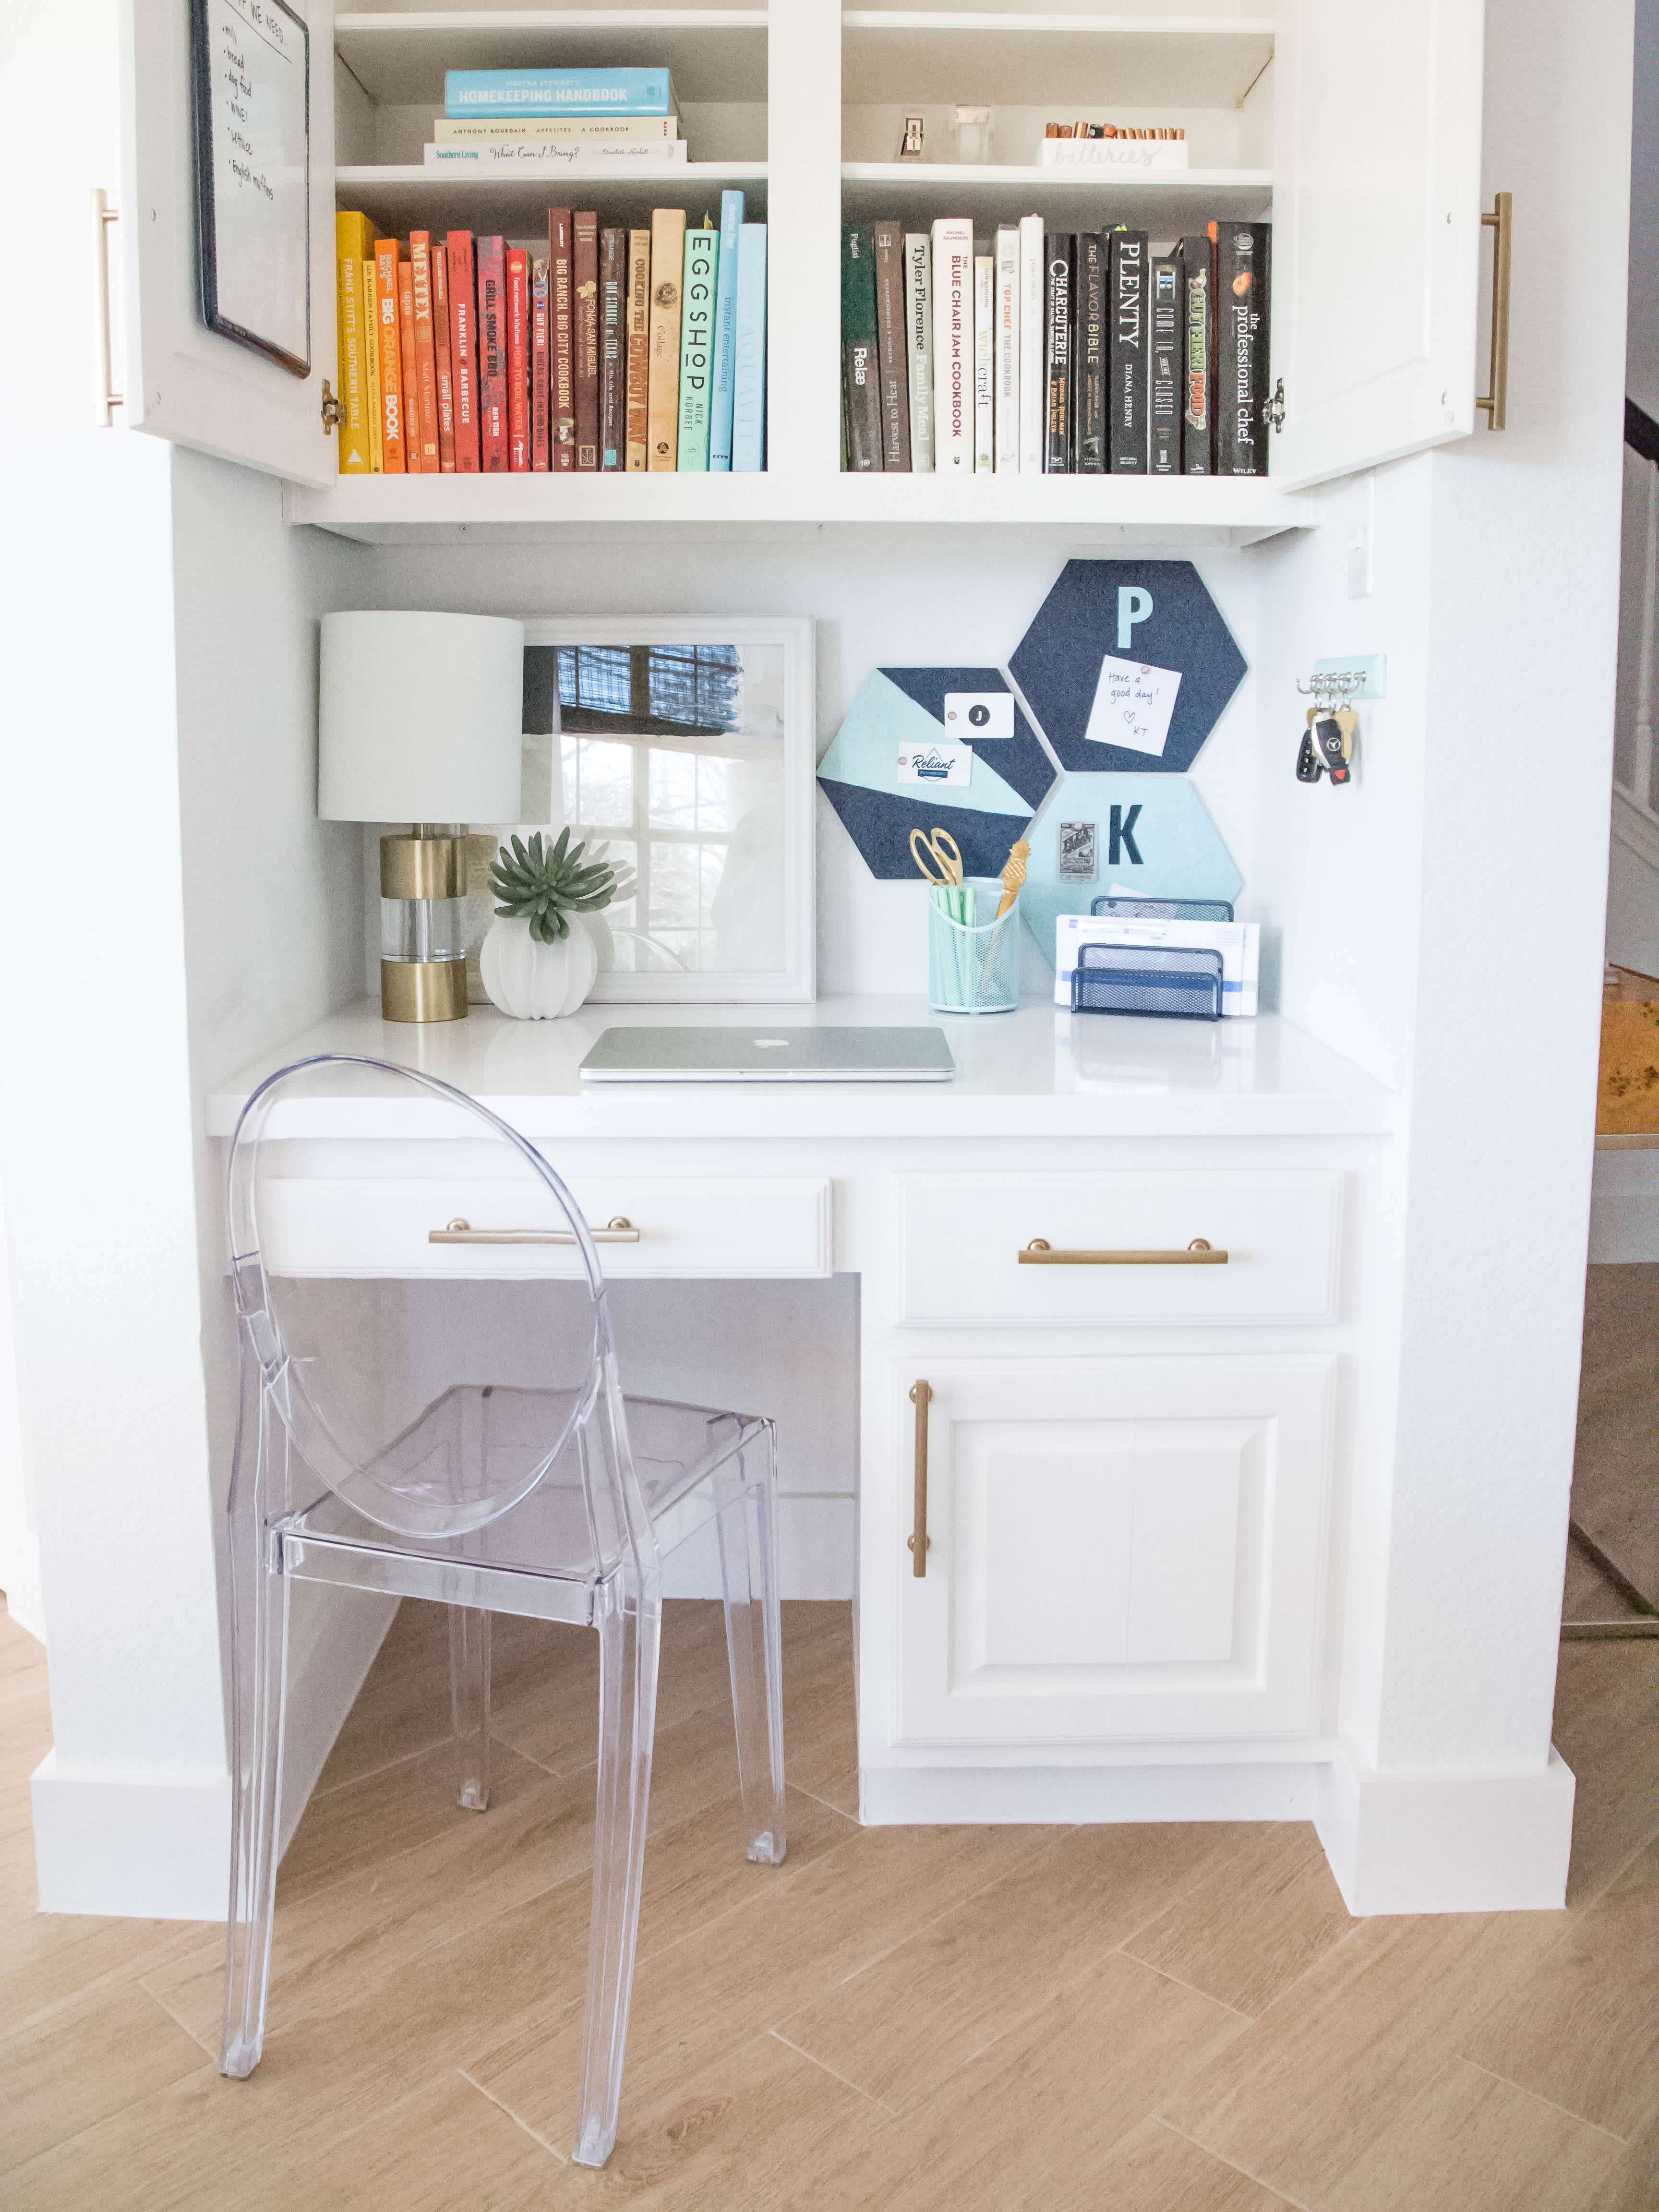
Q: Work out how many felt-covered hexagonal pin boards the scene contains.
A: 3